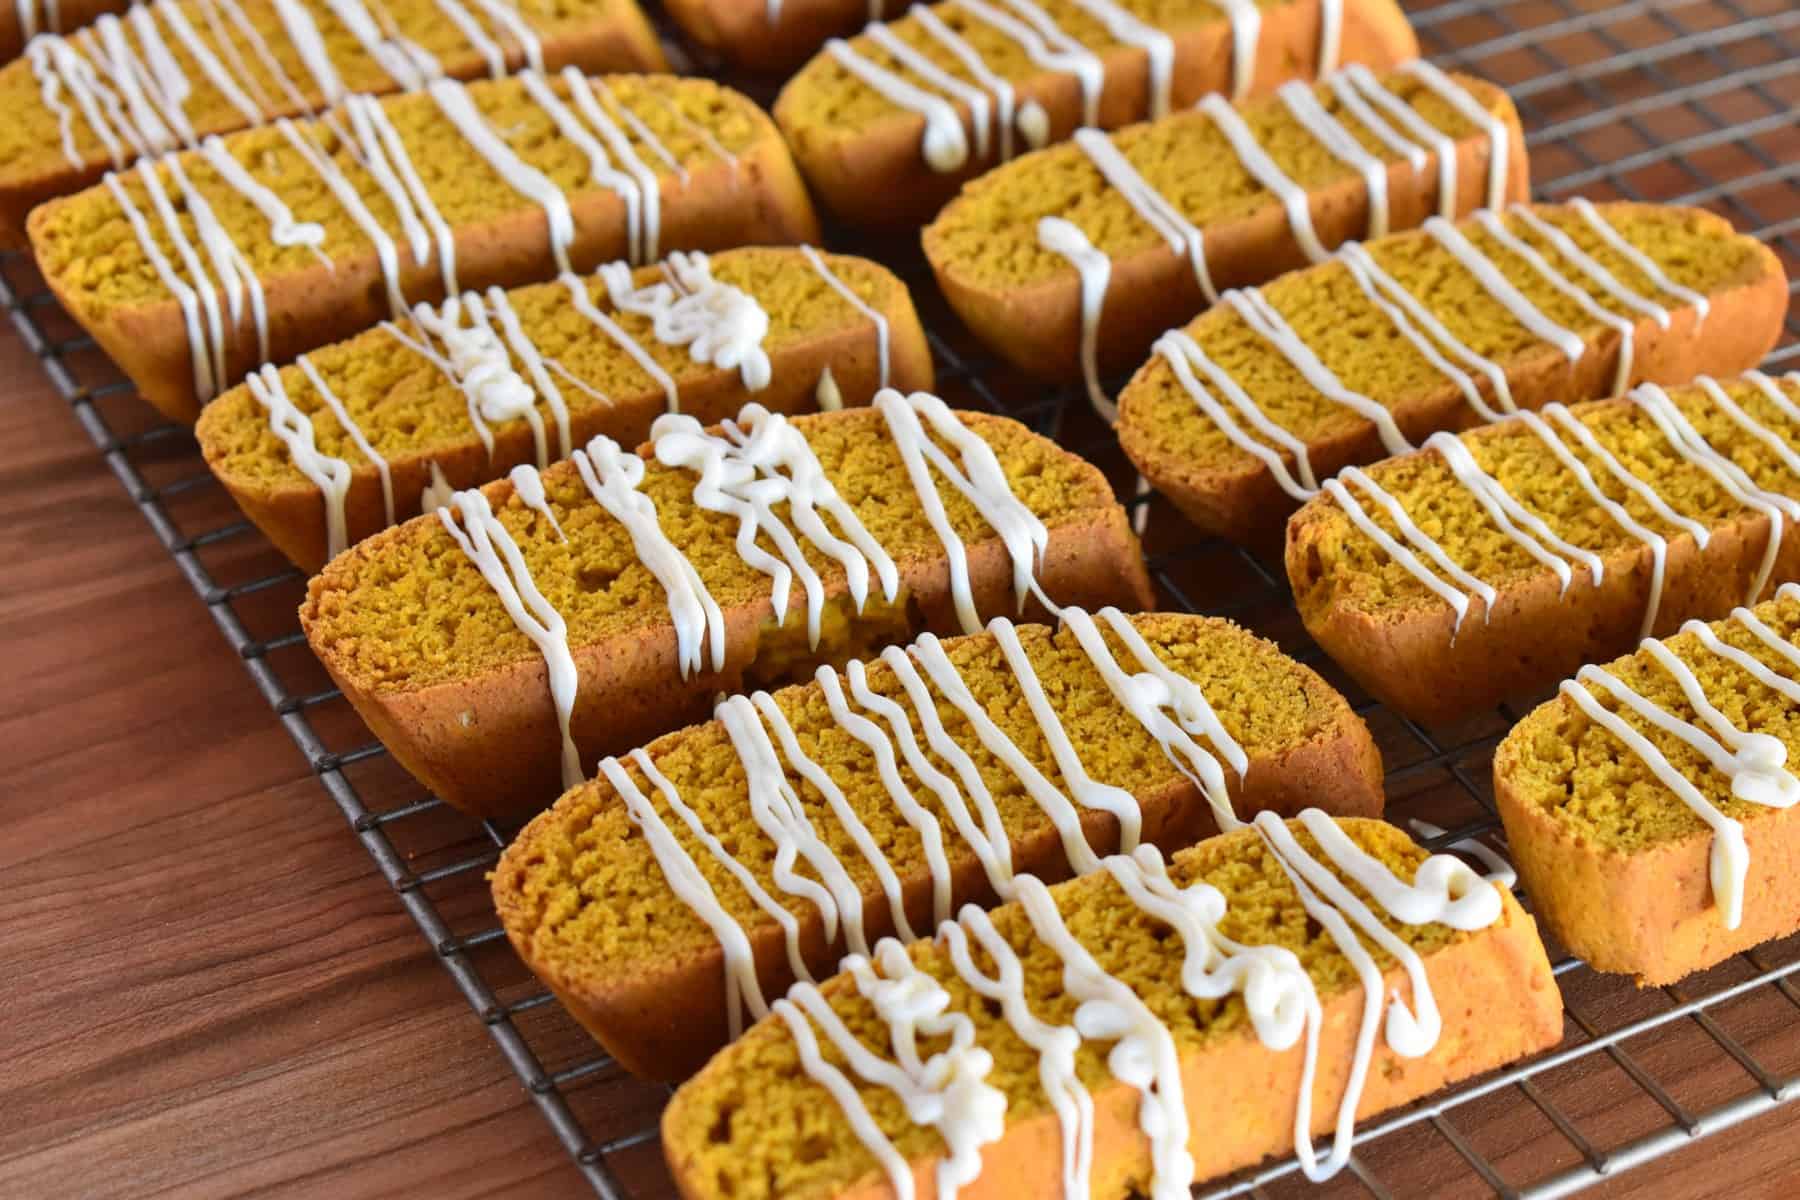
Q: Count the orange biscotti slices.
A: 13